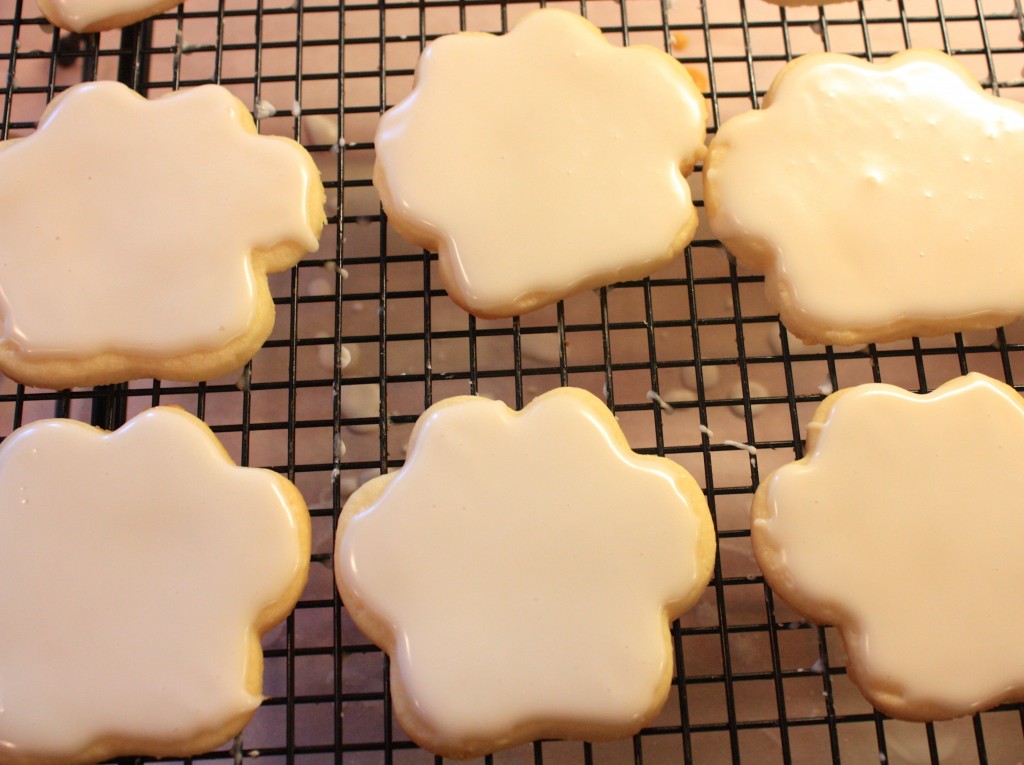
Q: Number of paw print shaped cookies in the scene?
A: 6